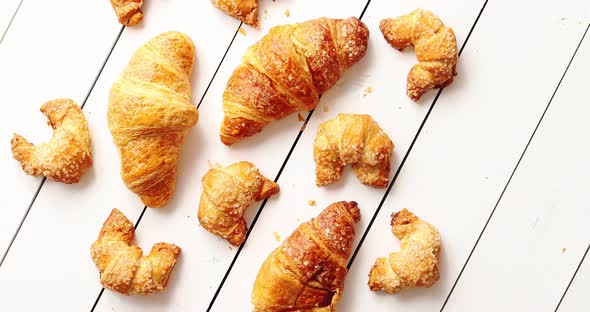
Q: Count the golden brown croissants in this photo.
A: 11